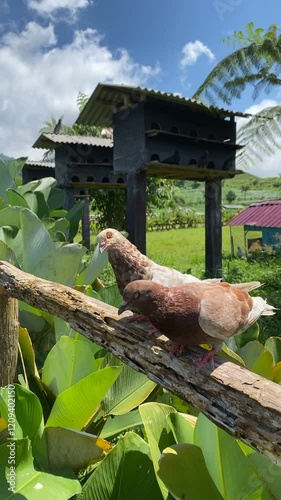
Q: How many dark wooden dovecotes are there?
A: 3